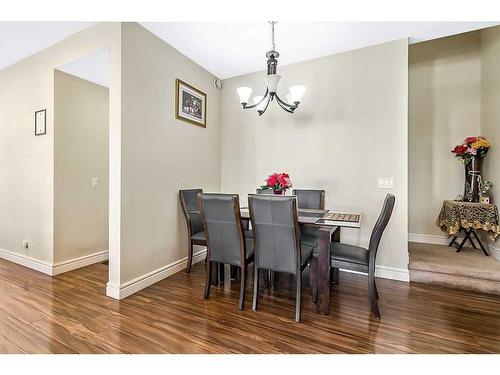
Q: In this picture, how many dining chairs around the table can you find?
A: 6